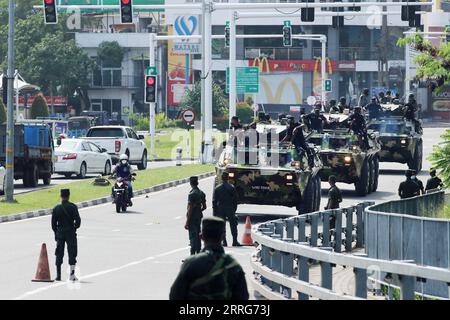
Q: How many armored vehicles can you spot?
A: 3